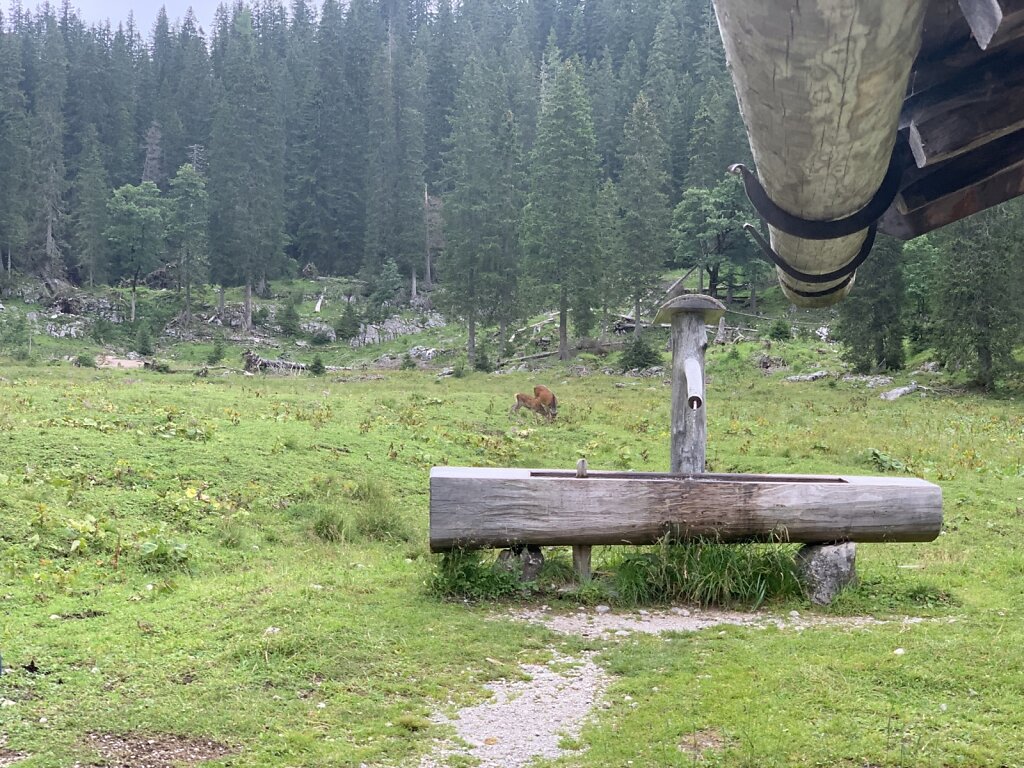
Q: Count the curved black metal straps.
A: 3